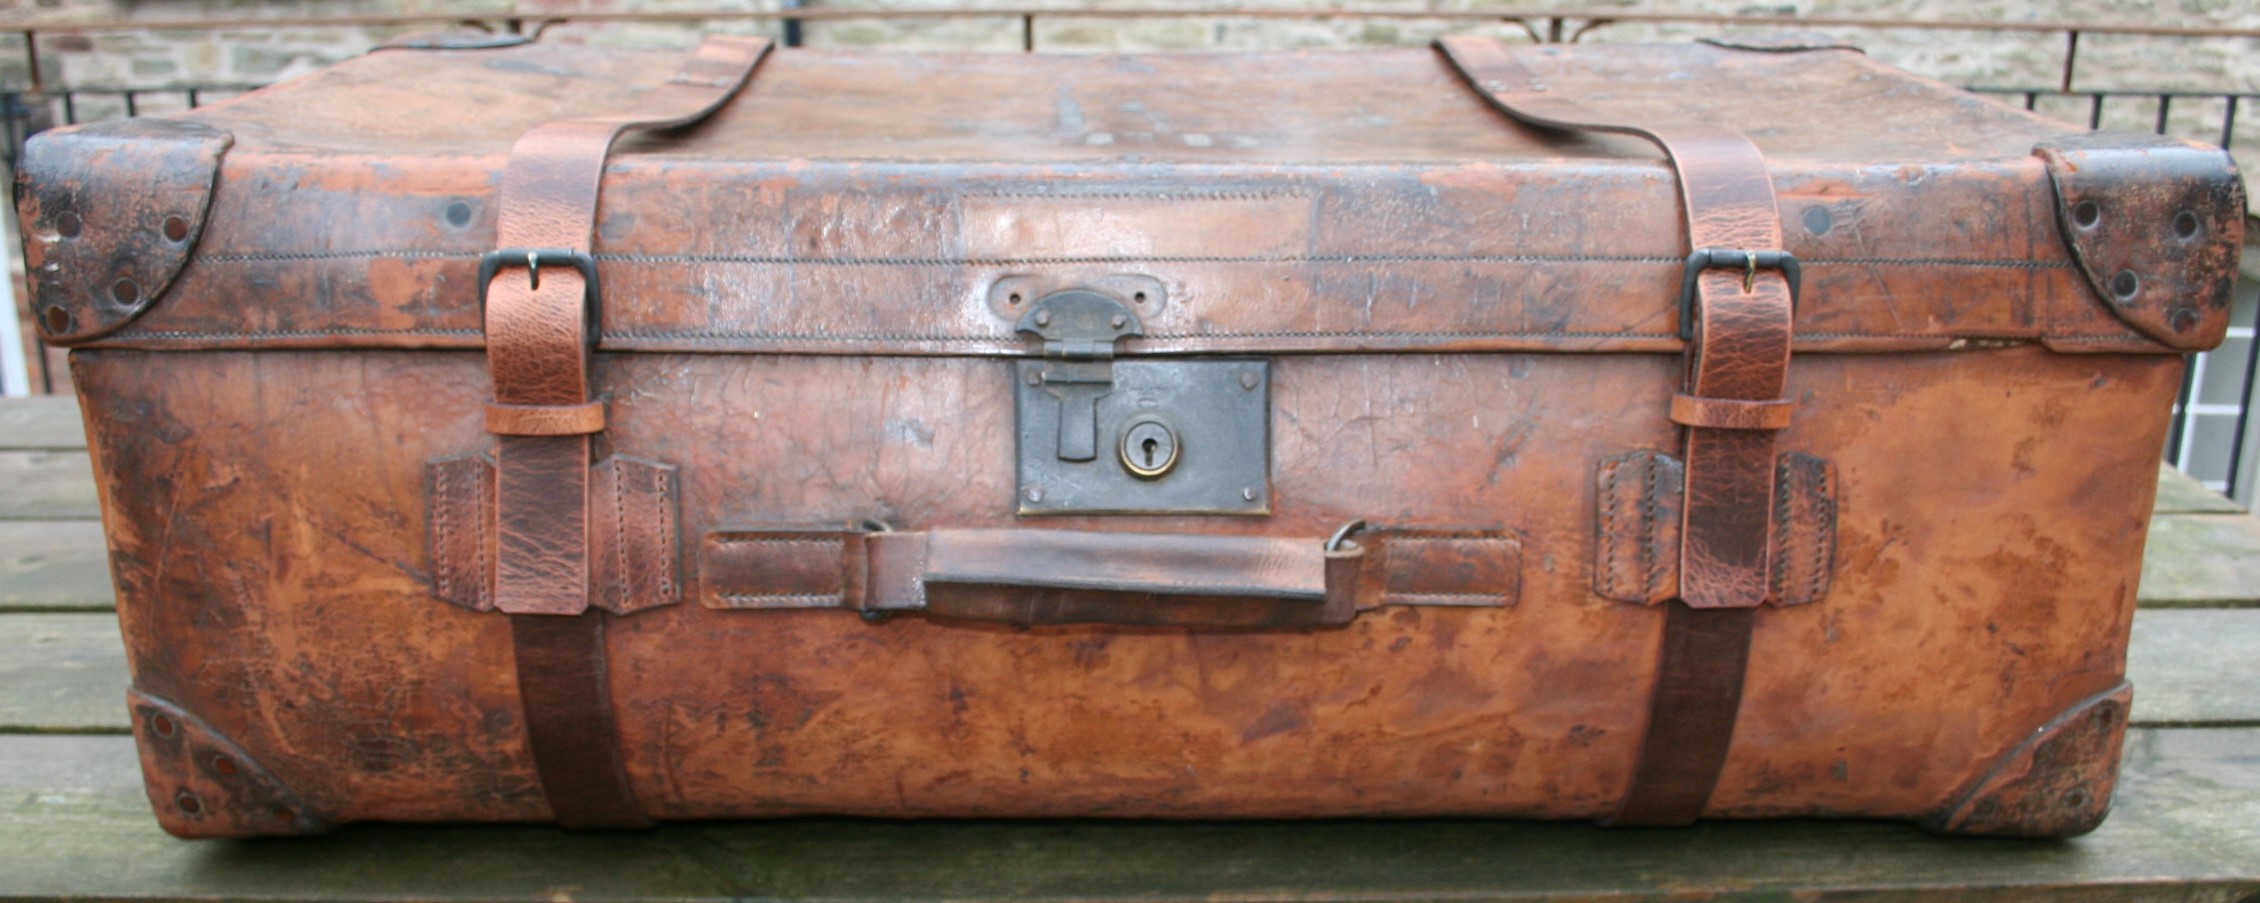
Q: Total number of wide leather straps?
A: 2